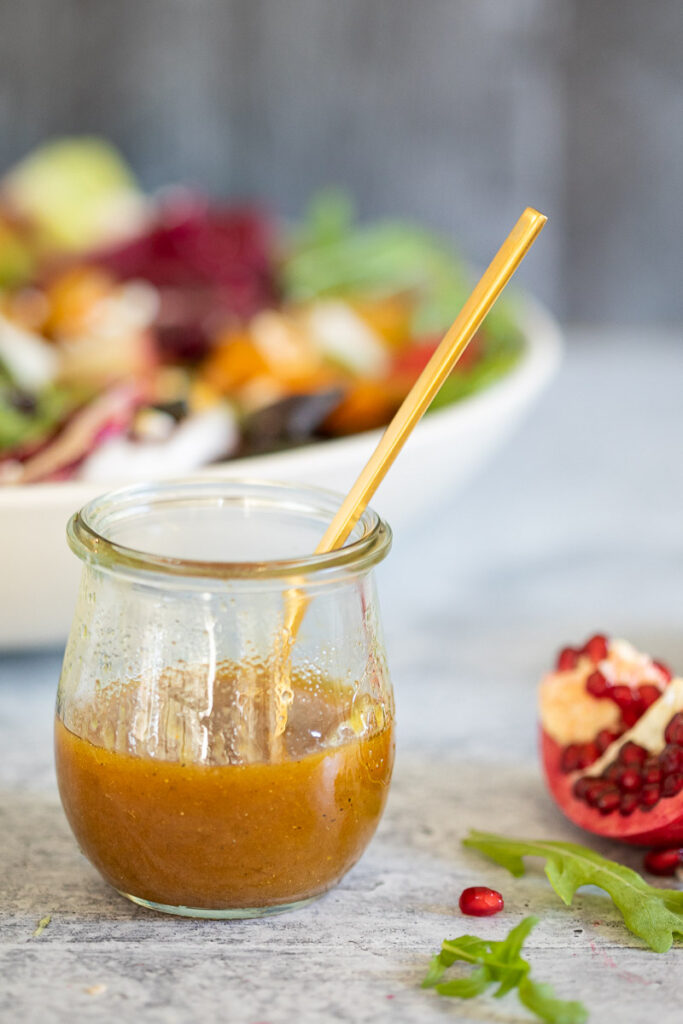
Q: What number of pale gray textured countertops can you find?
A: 1